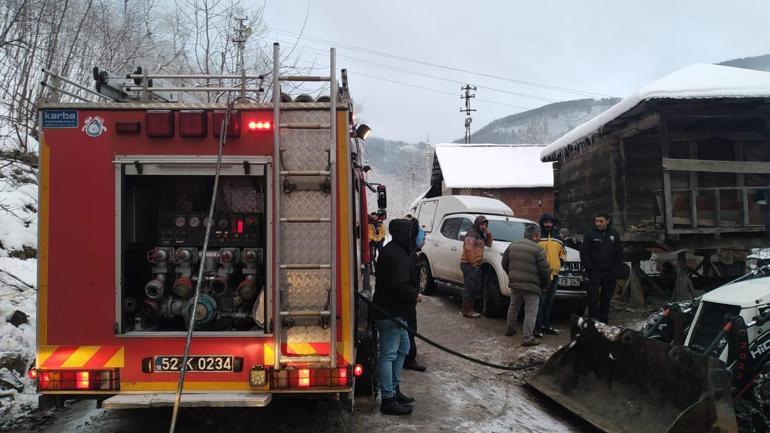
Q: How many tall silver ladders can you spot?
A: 1